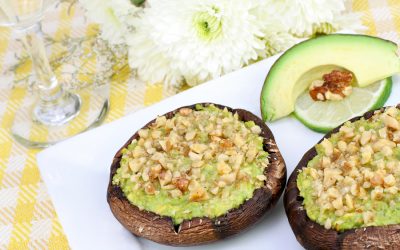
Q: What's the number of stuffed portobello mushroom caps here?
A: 2